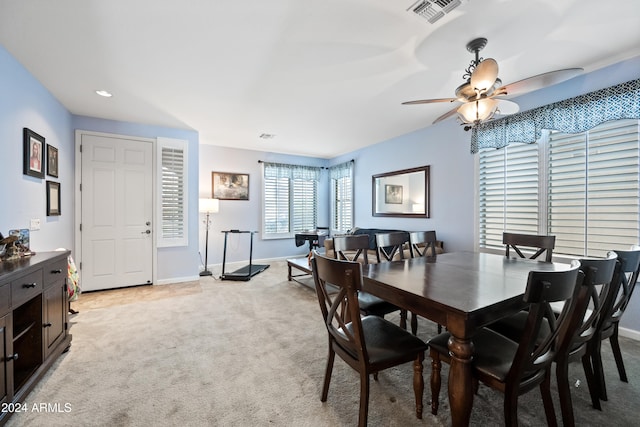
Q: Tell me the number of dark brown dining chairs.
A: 8